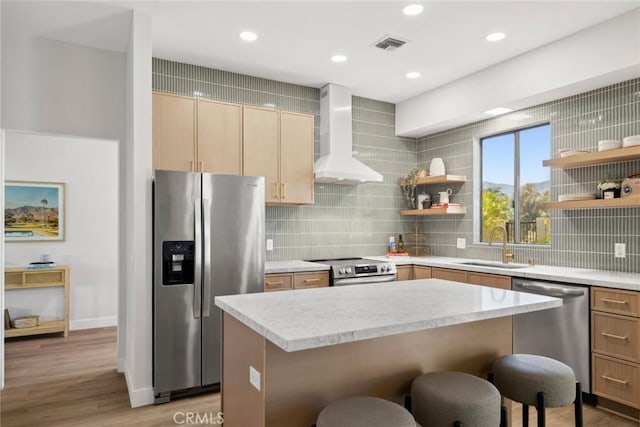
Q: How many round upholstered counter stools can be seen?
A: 3